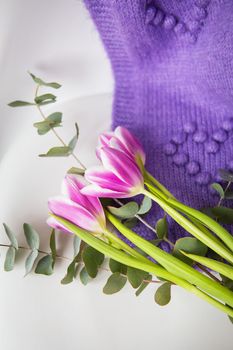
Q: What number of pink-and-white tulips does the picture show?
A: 3